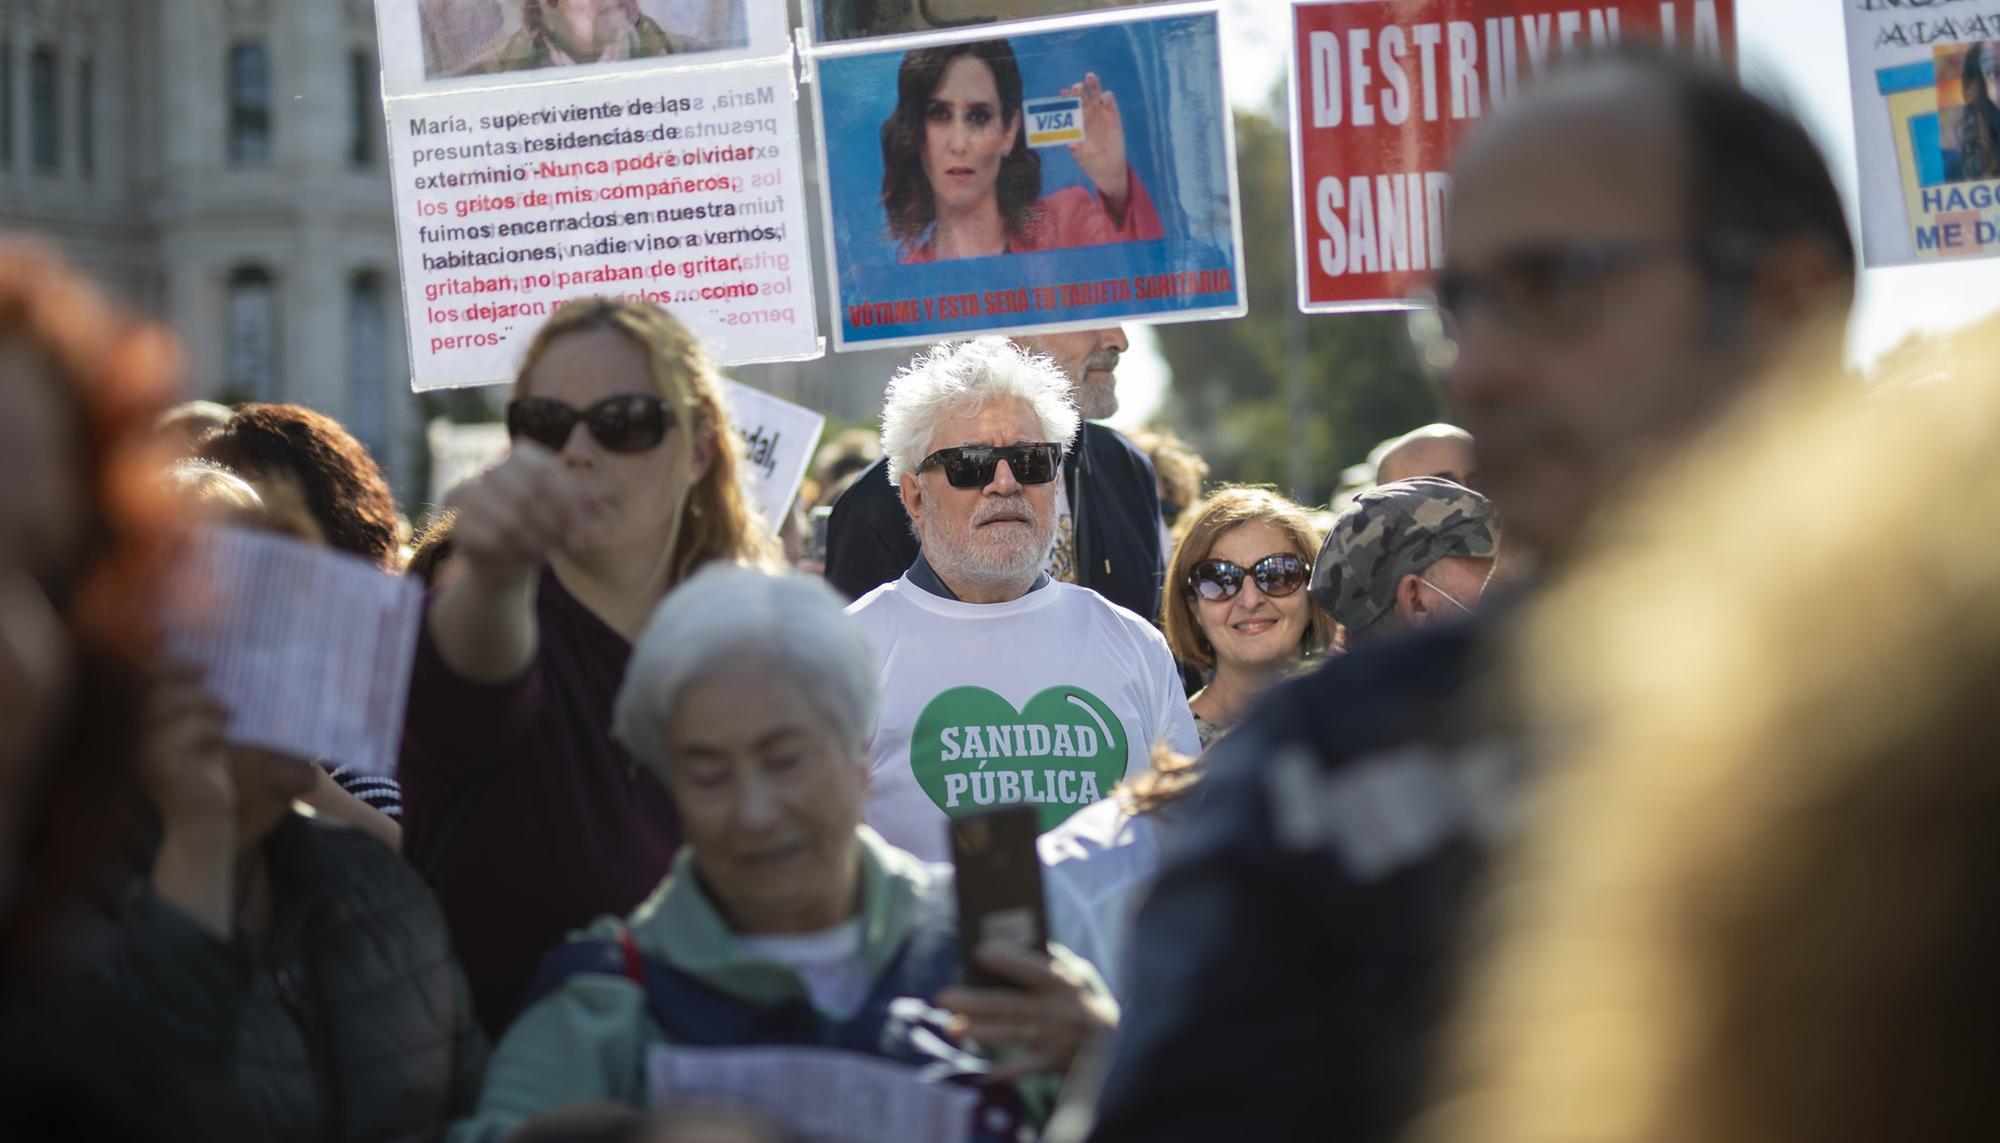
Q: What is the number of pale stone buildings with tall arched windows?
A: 1